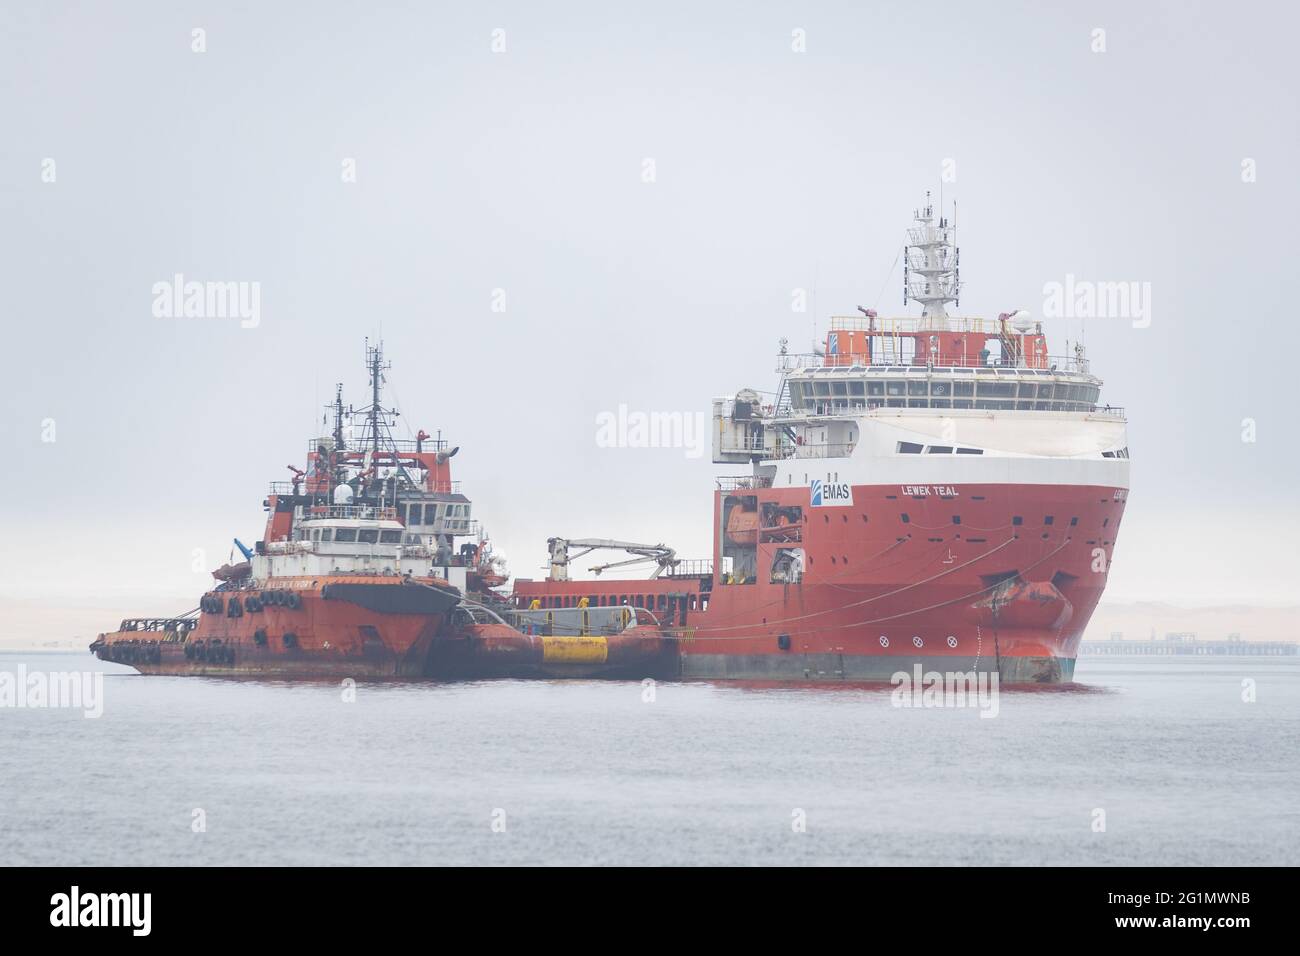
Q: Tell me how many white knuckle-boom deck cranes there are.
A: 1